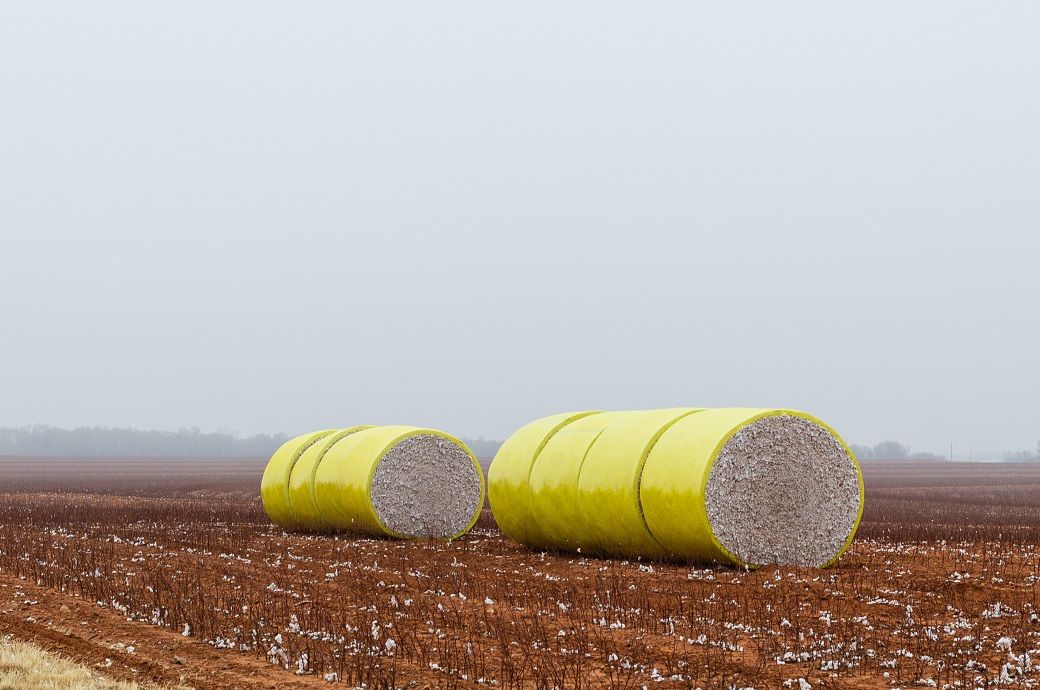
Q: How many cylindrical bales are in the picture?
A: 7